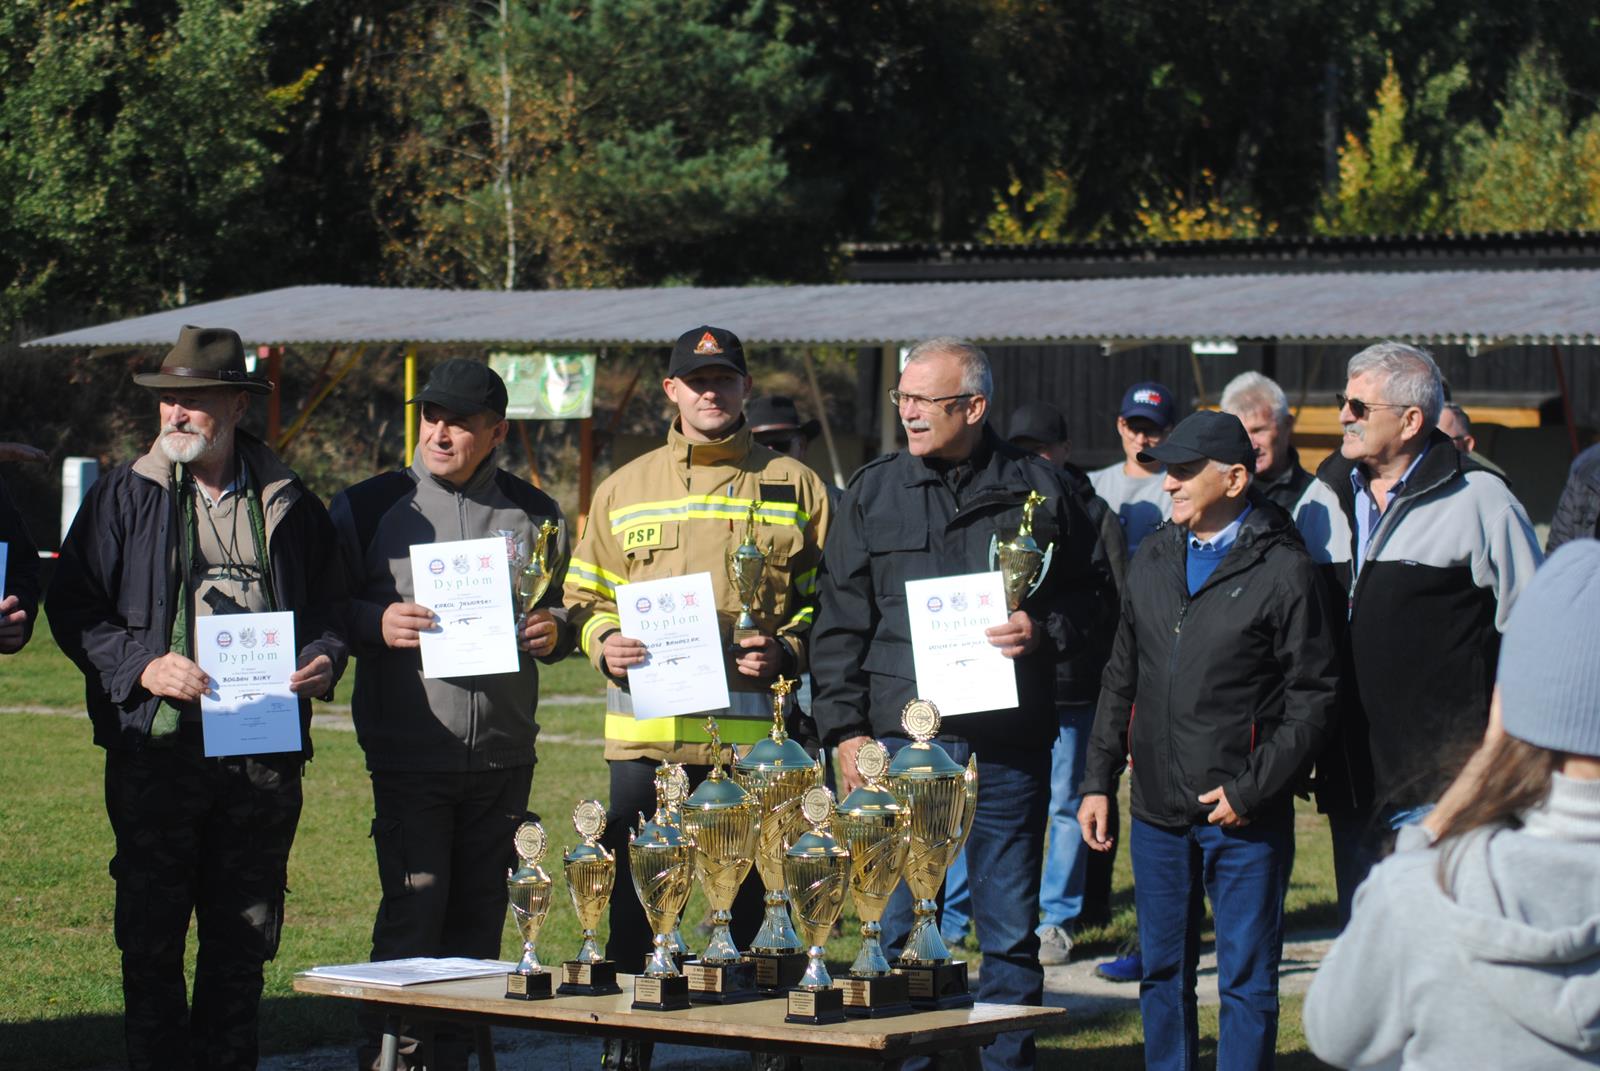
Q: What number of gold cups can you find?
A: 12